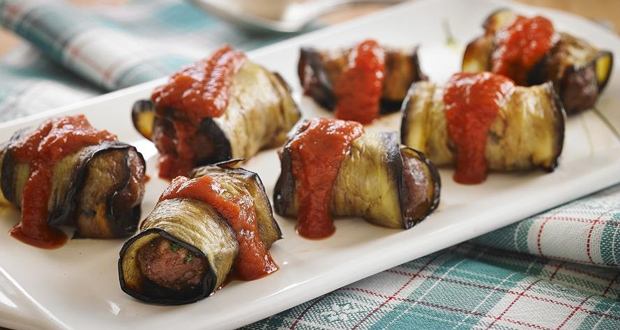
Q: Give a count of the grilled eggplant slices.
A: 7